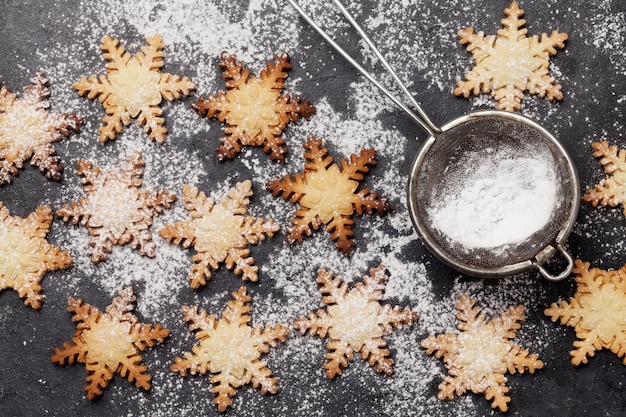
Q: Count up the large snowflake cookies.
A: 14